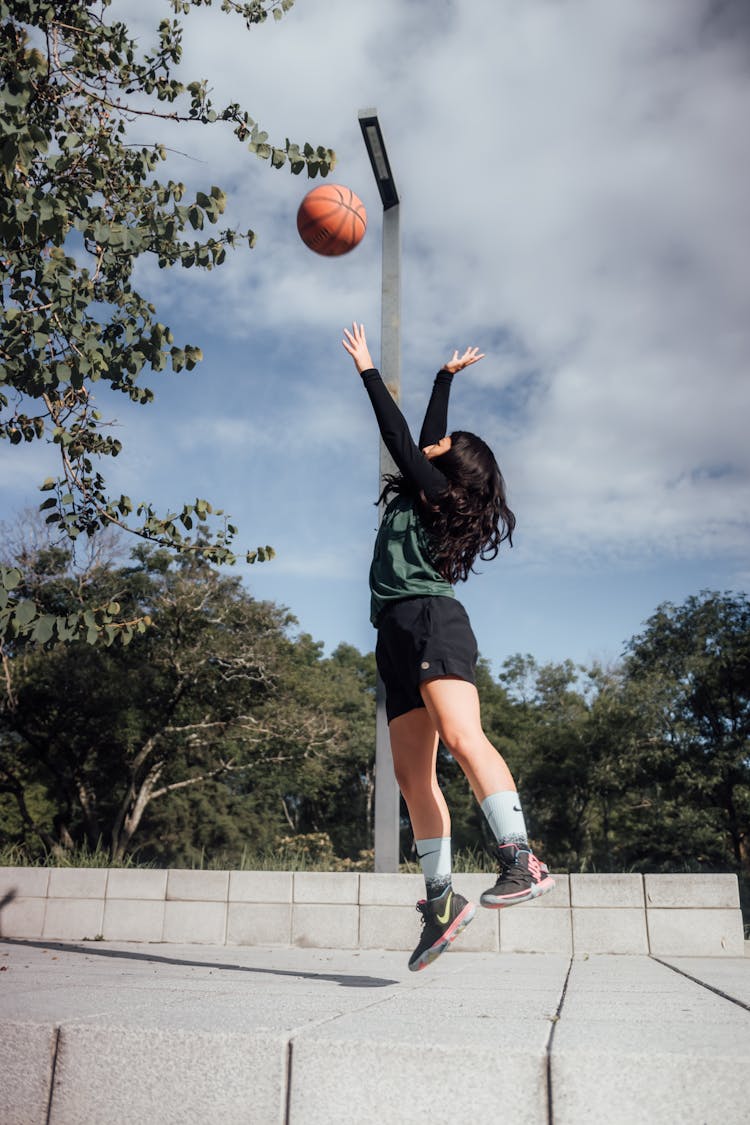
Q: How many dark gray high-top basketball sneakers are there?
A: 2